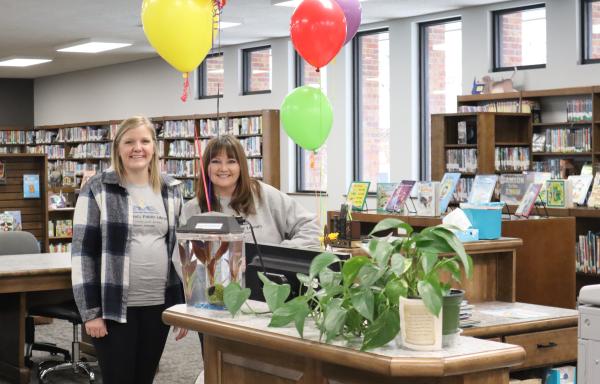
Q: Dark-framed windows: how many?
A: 7